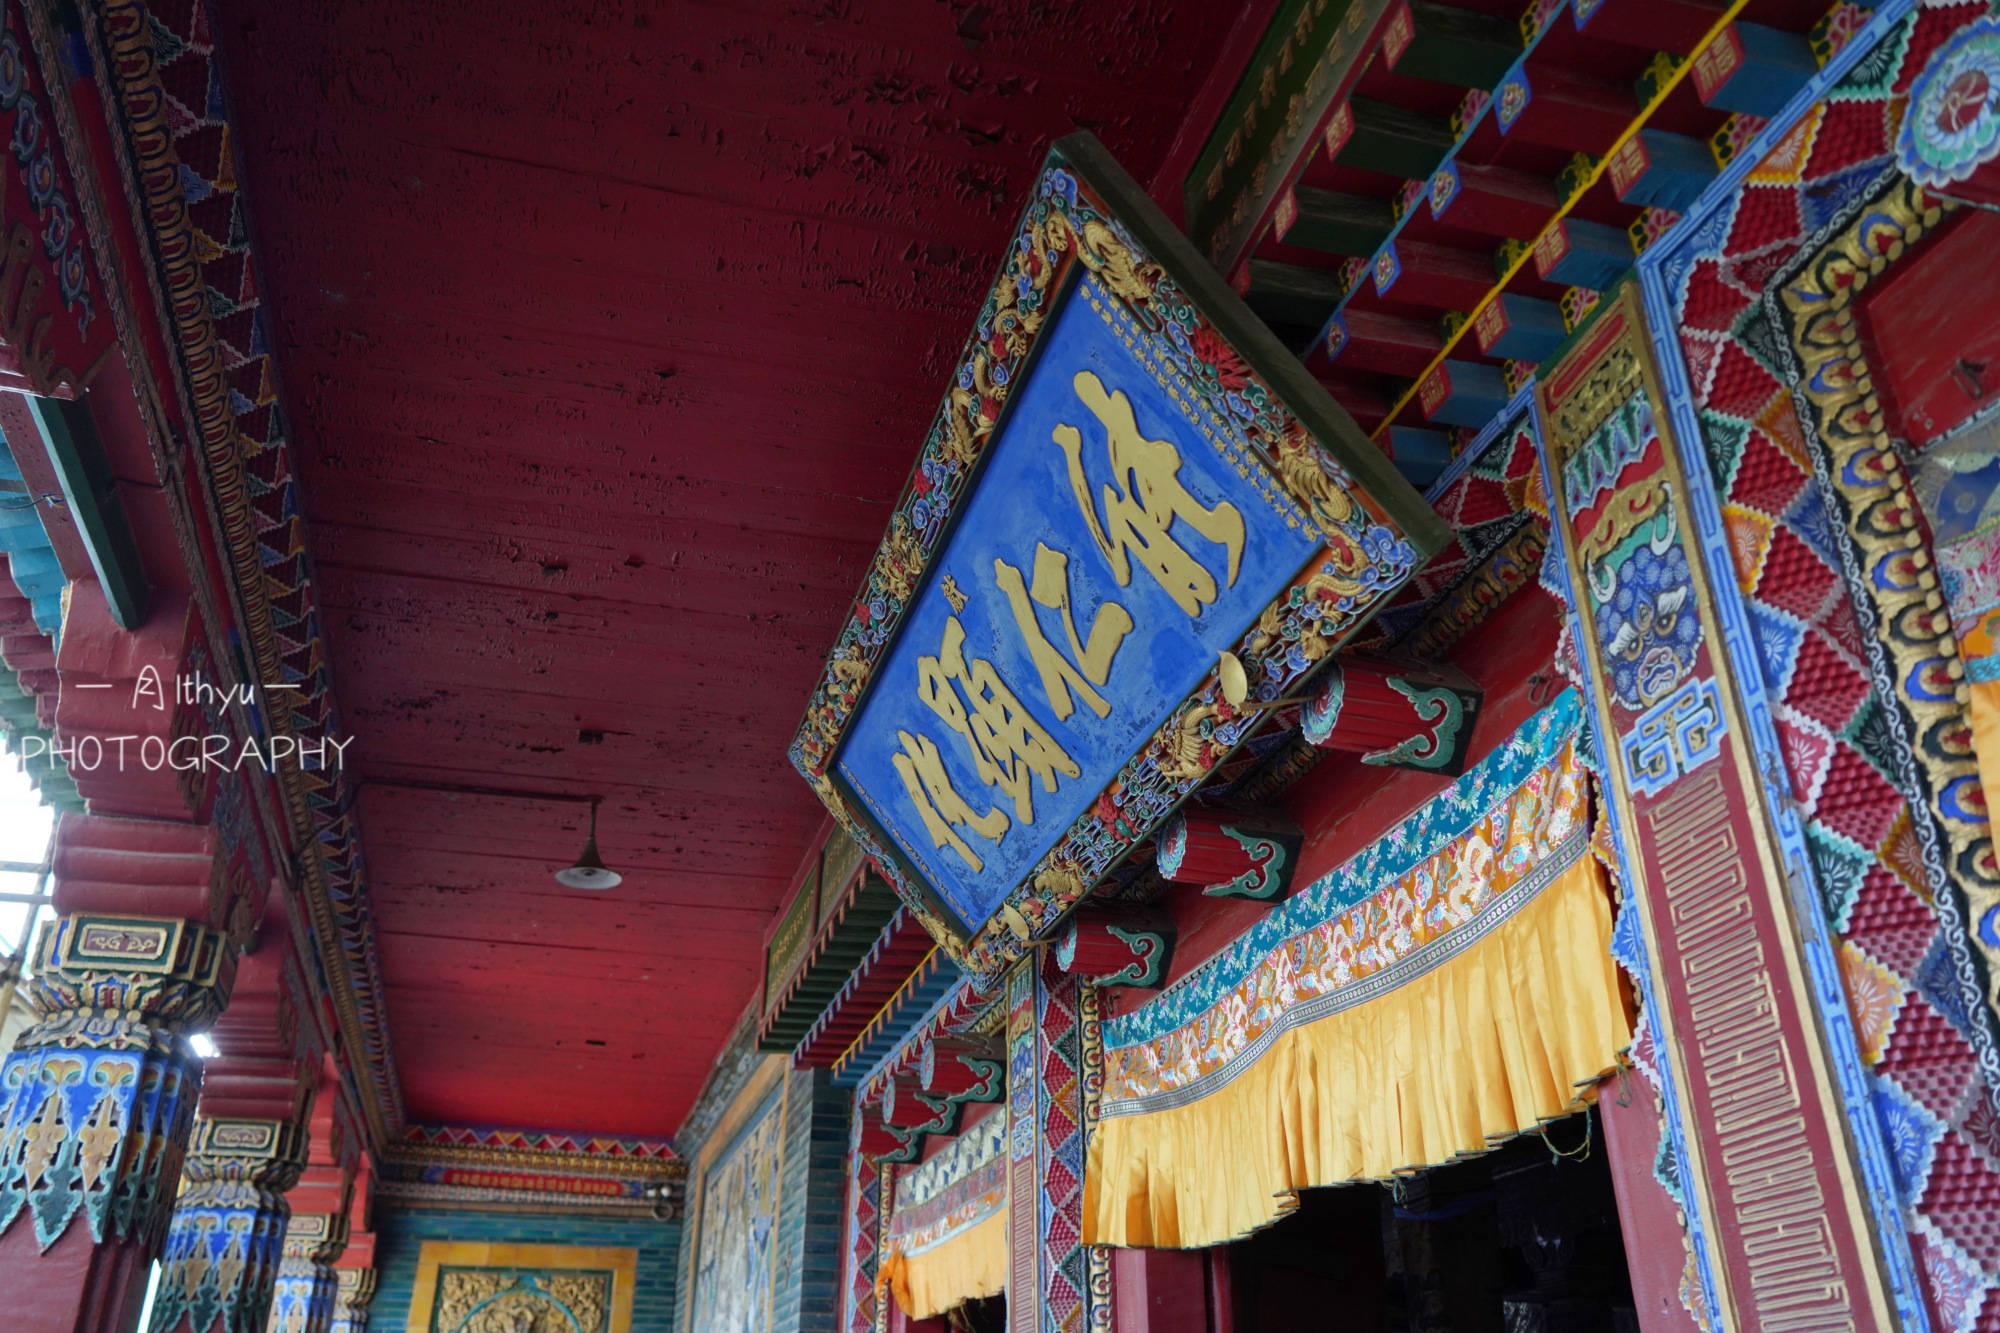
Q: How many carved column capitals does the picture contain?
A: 4